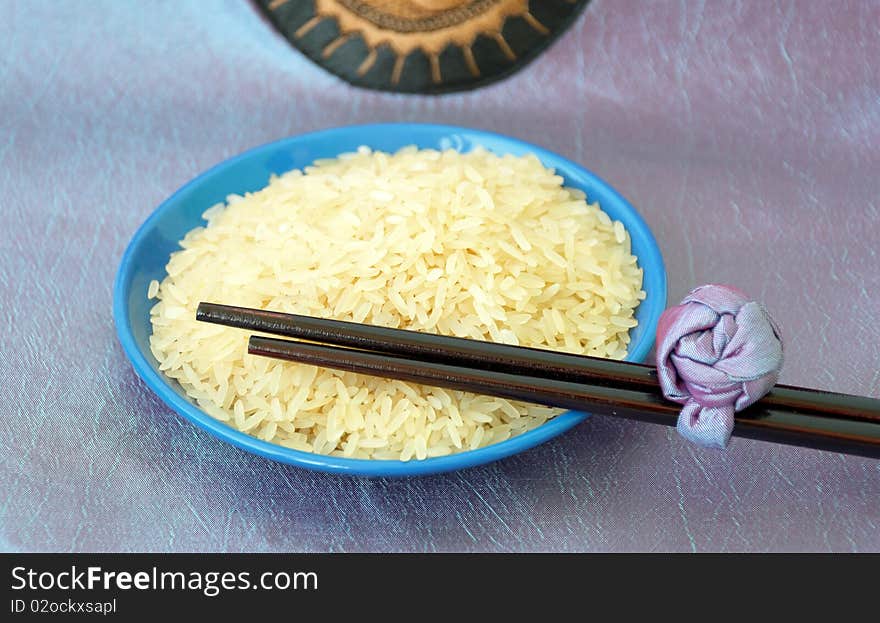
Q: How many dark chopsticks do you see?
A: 2